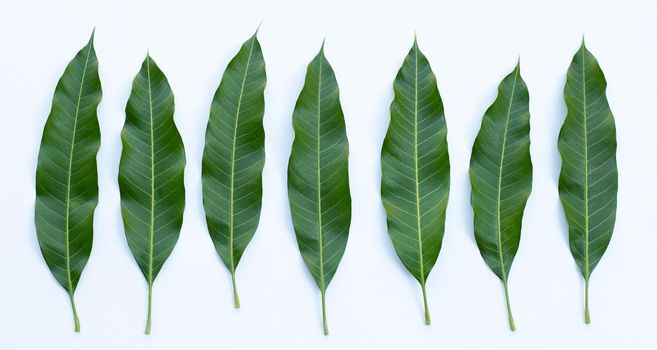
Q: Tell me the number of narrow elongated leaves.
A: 7